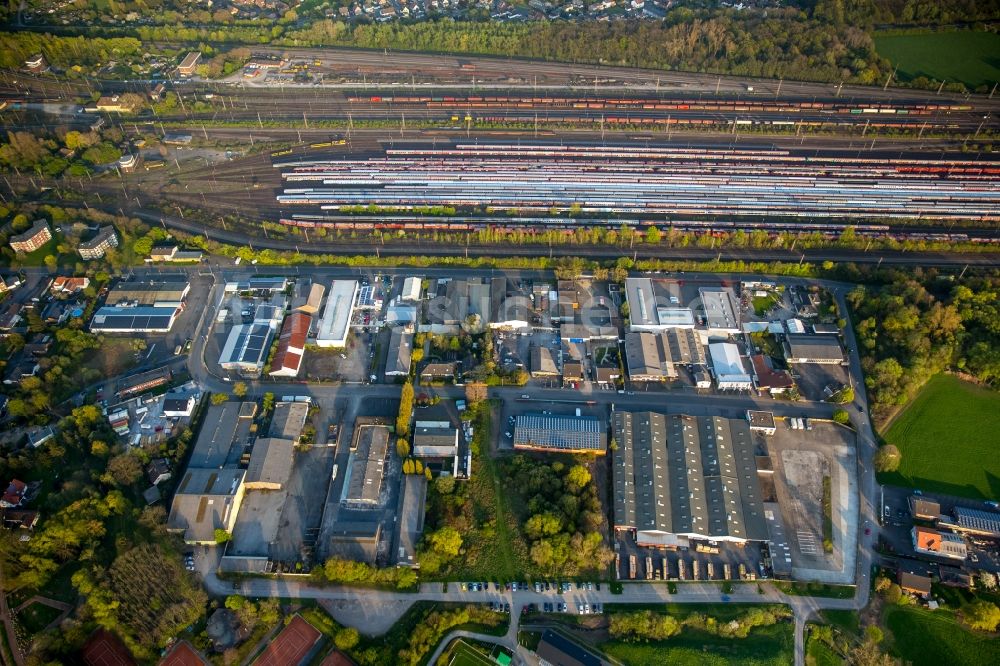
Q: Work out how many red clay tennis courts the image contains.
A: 4